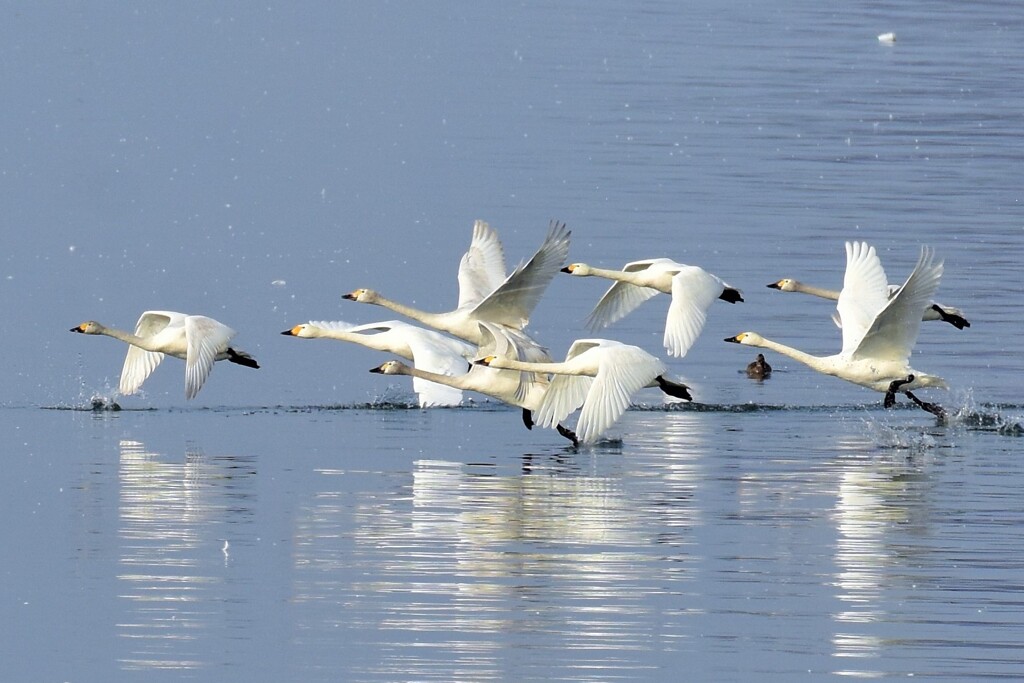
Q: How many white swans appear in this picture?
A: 8